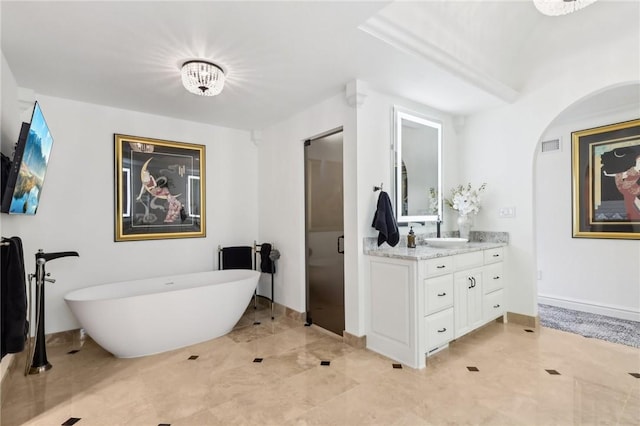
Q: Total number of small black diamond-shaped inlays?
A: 12